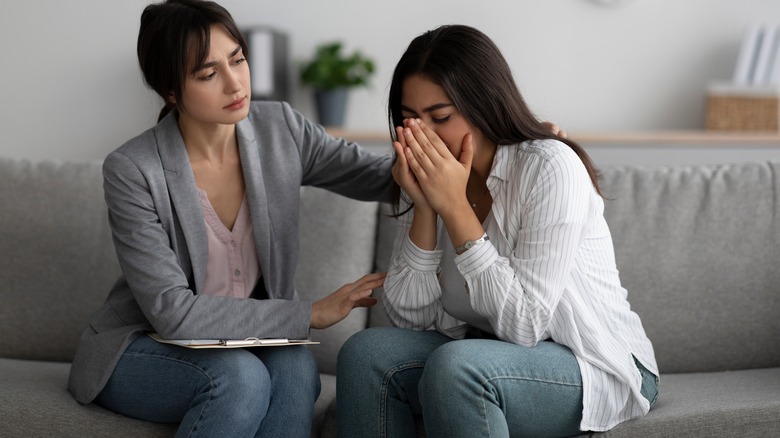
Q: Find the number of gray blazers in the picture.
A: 1